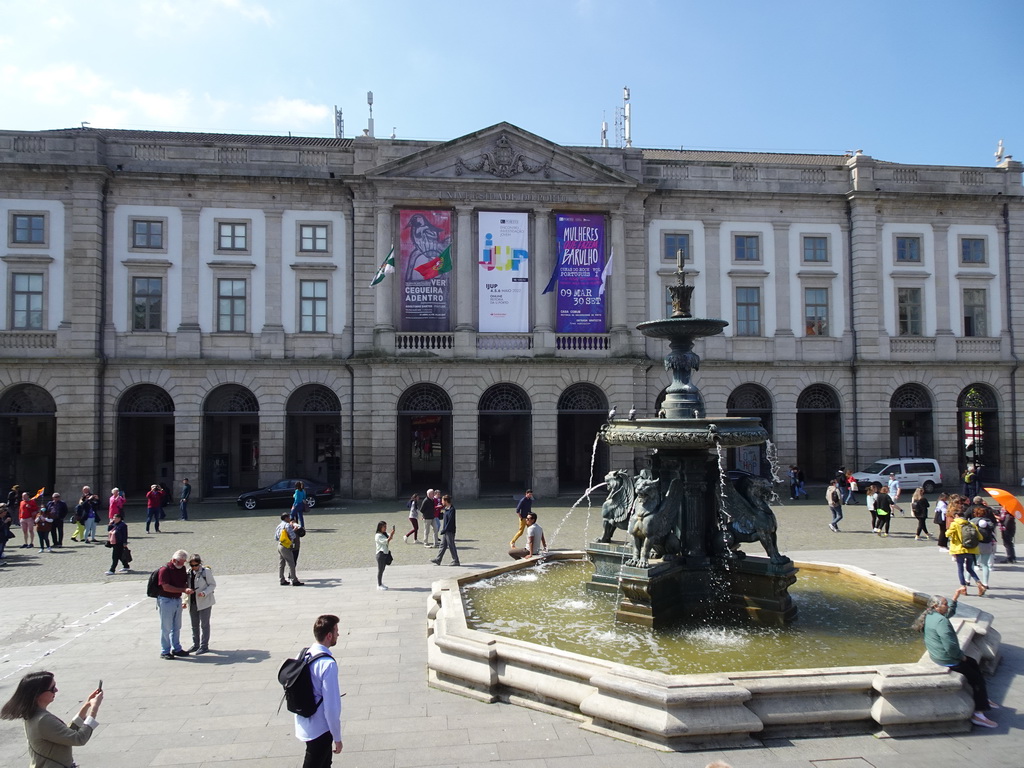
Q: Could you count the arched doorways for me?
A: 12